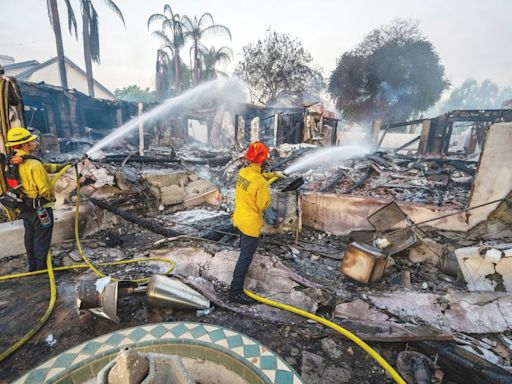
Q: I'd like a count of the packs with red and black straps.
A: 1